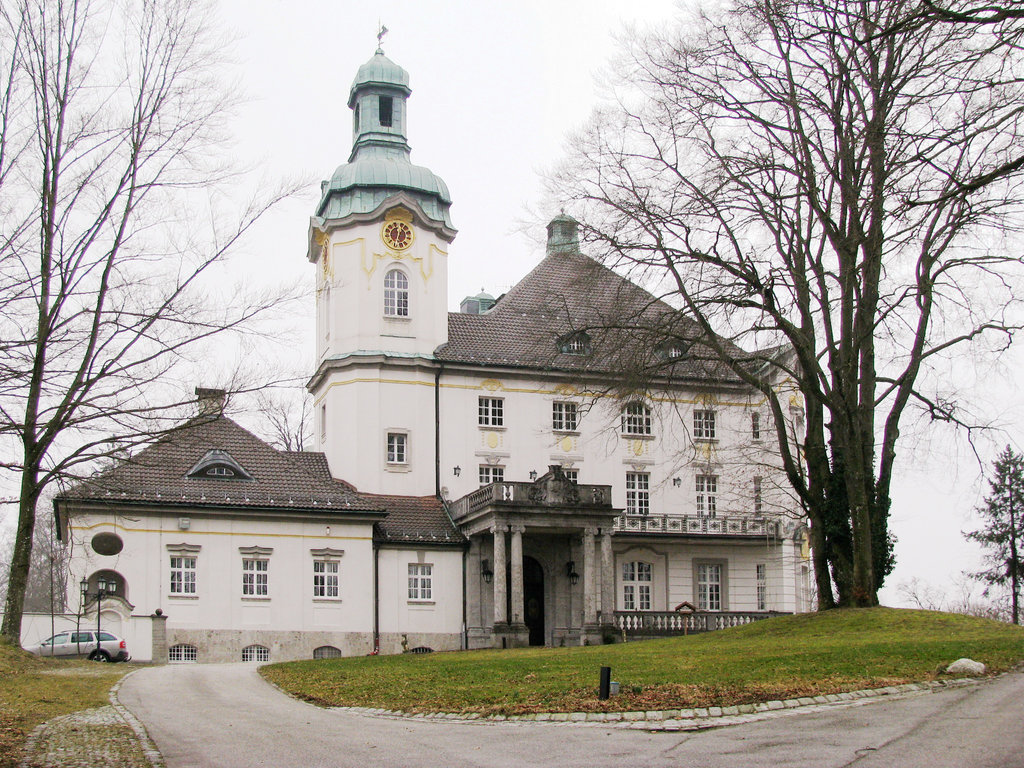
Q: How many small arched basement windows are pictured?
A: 4